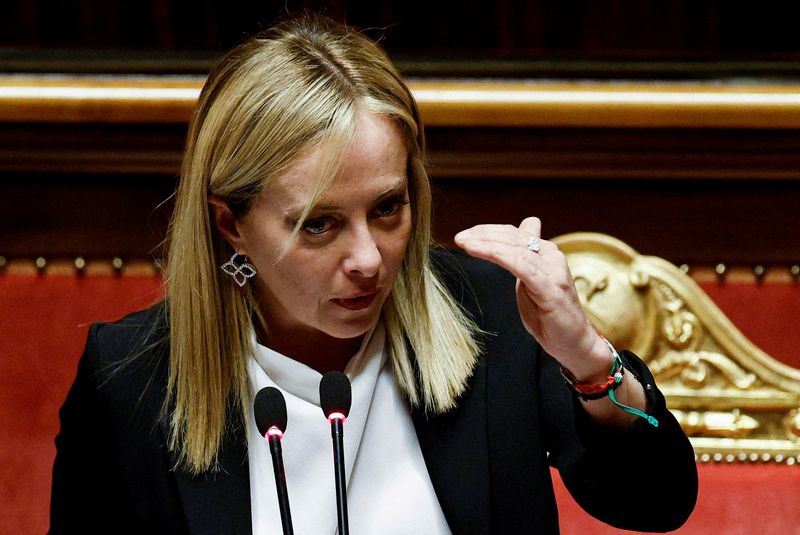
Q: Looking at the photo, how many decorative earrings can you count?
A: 1